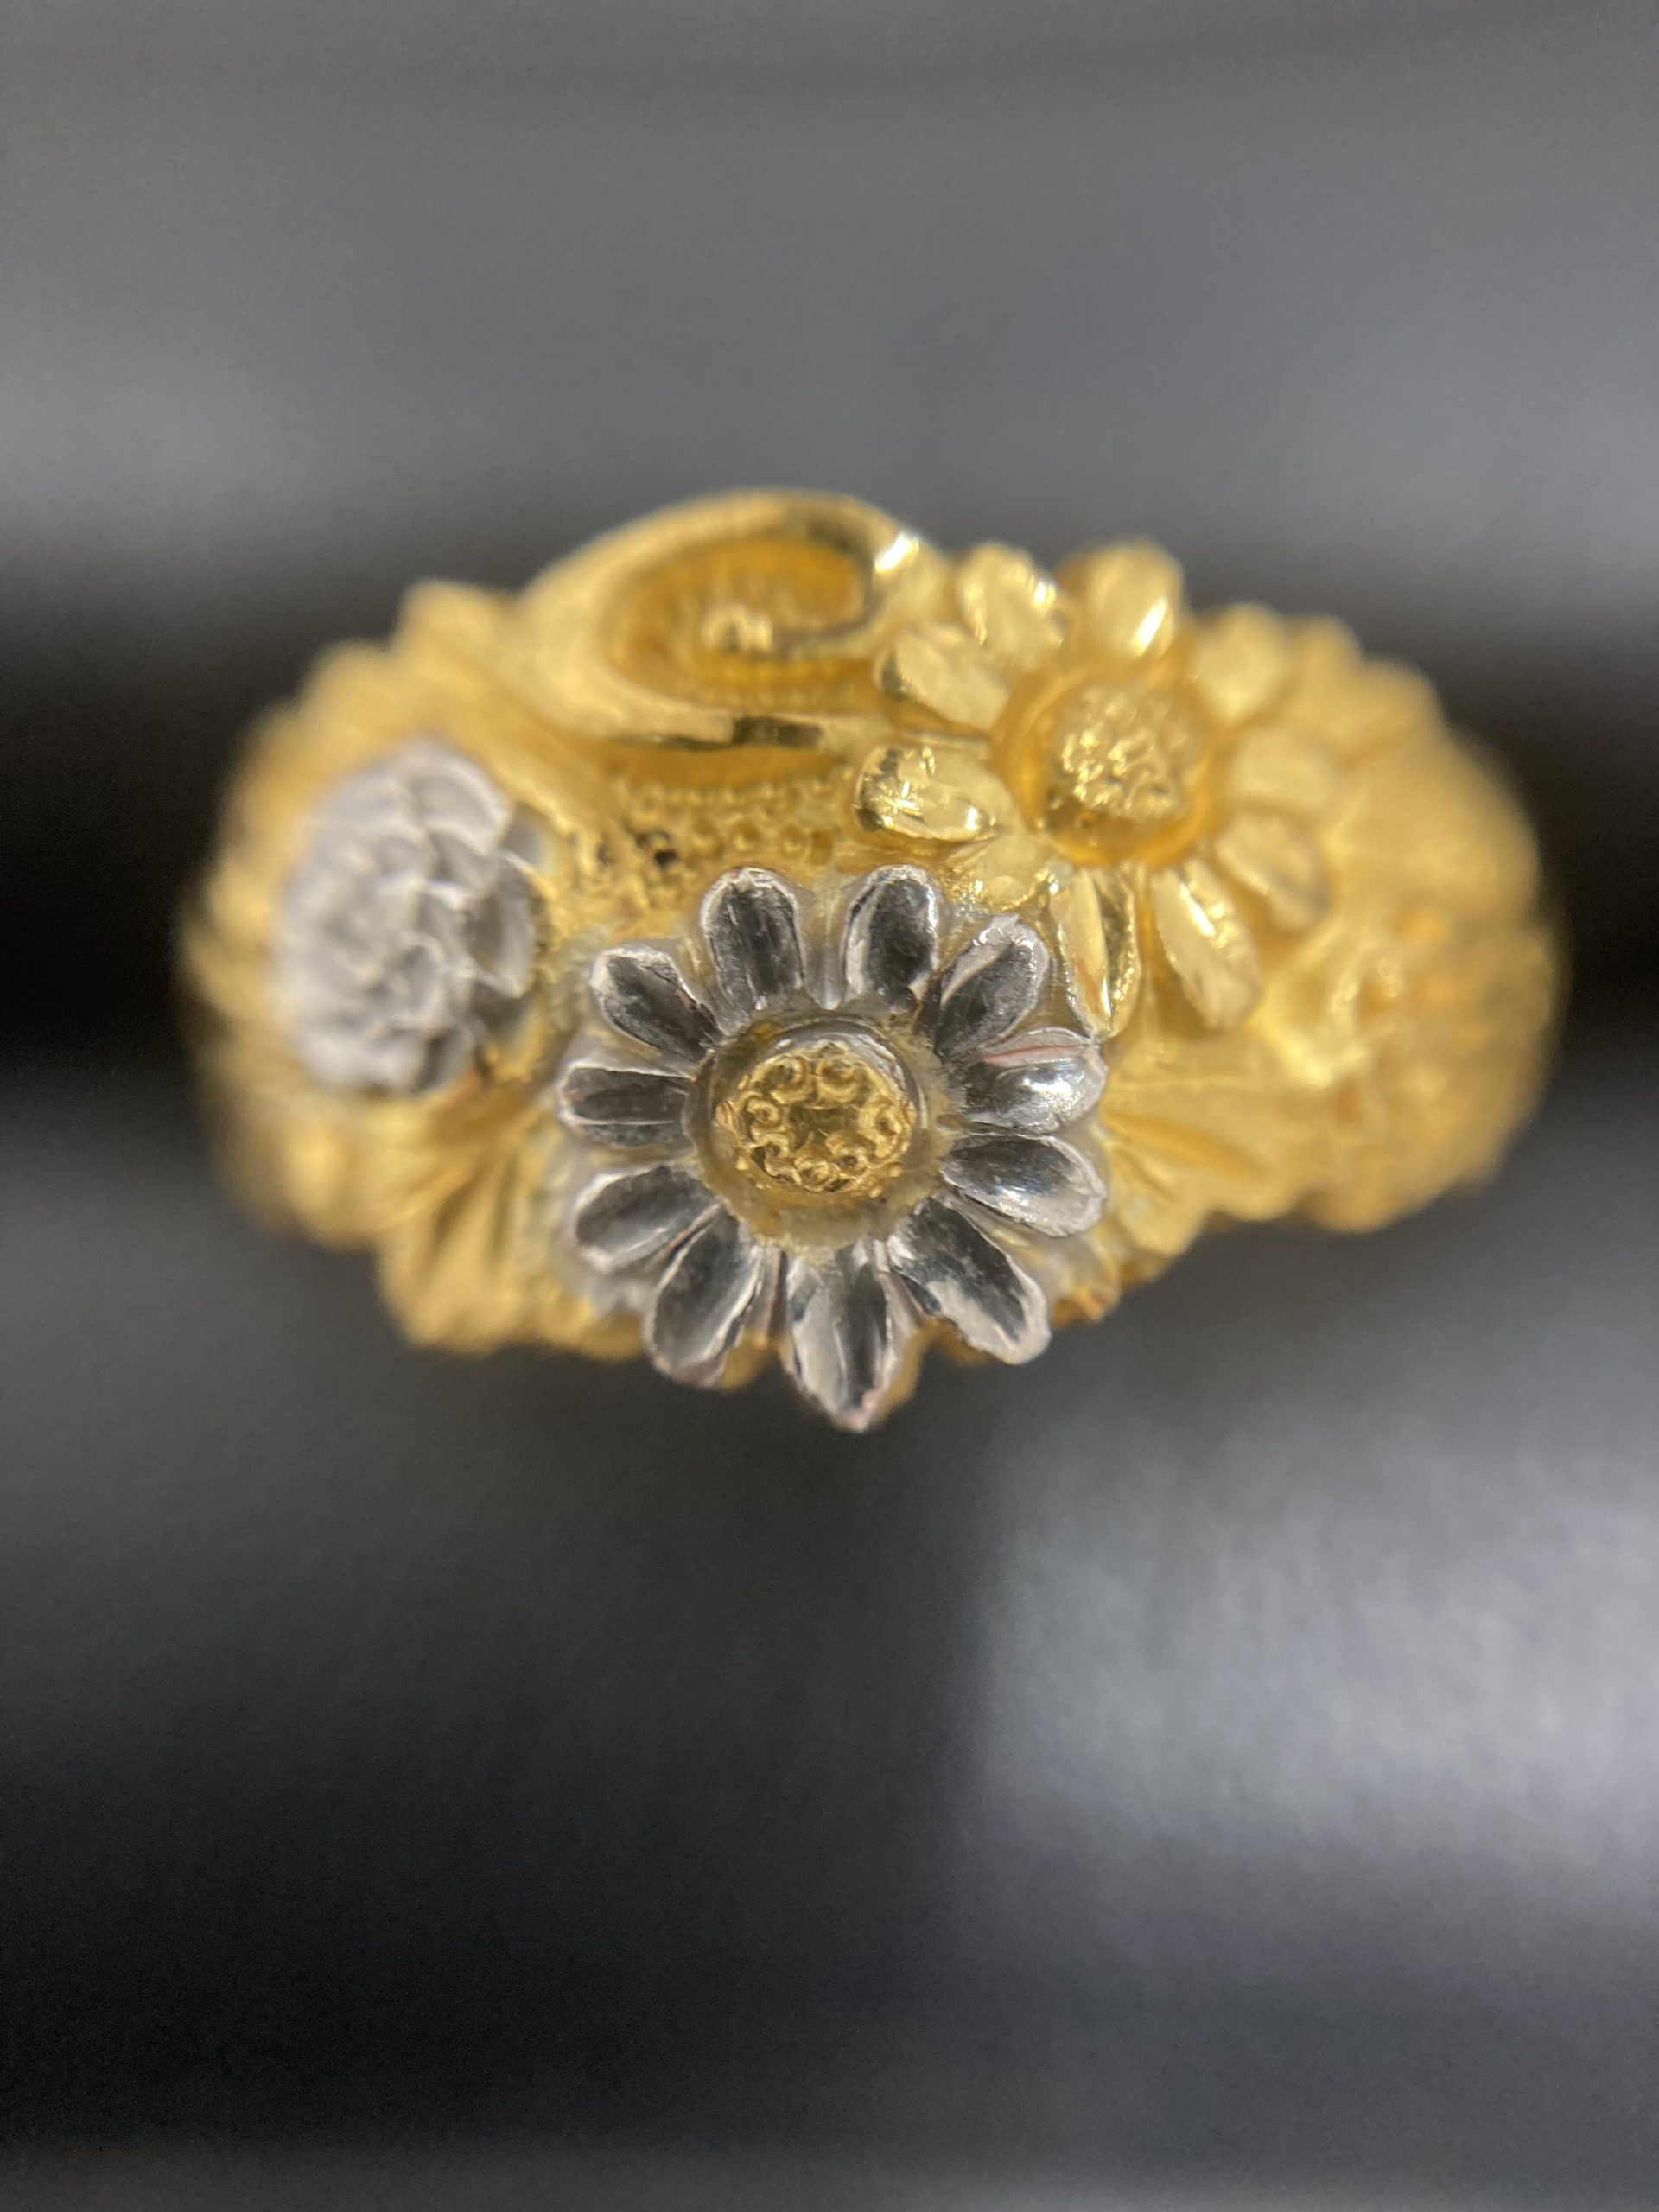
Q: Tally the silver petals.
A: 11